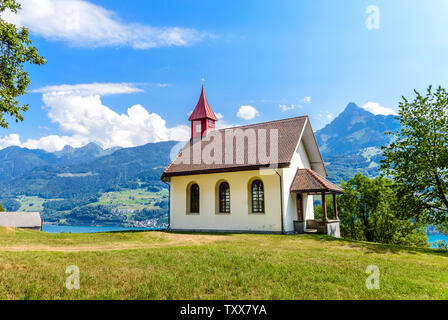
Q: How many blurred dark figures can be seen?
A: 0